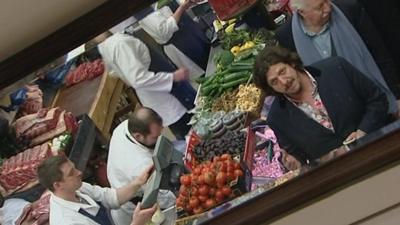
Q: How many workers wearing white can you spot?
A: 4